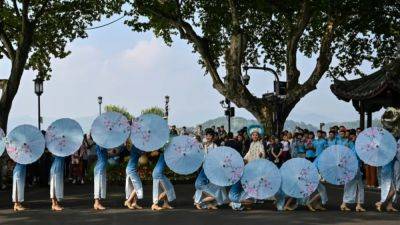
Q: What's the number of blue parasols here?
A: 11